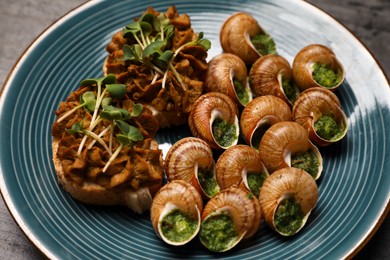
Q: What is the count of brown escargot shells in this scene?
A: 13